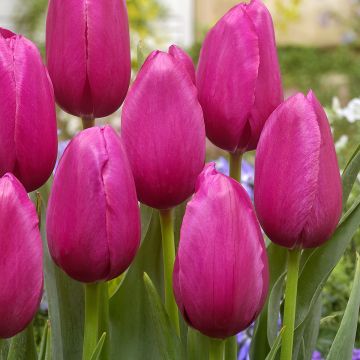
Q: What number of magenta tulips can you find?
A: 8